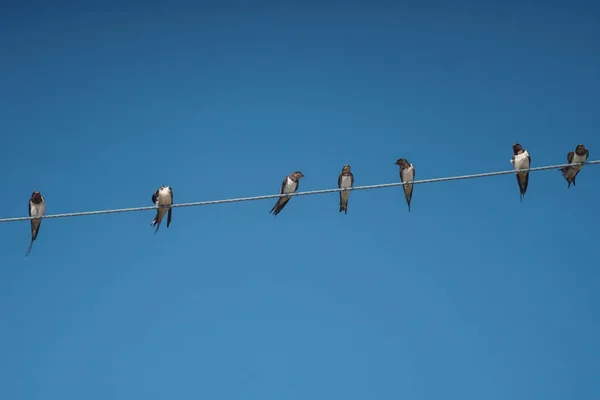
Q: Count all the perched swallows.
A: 7